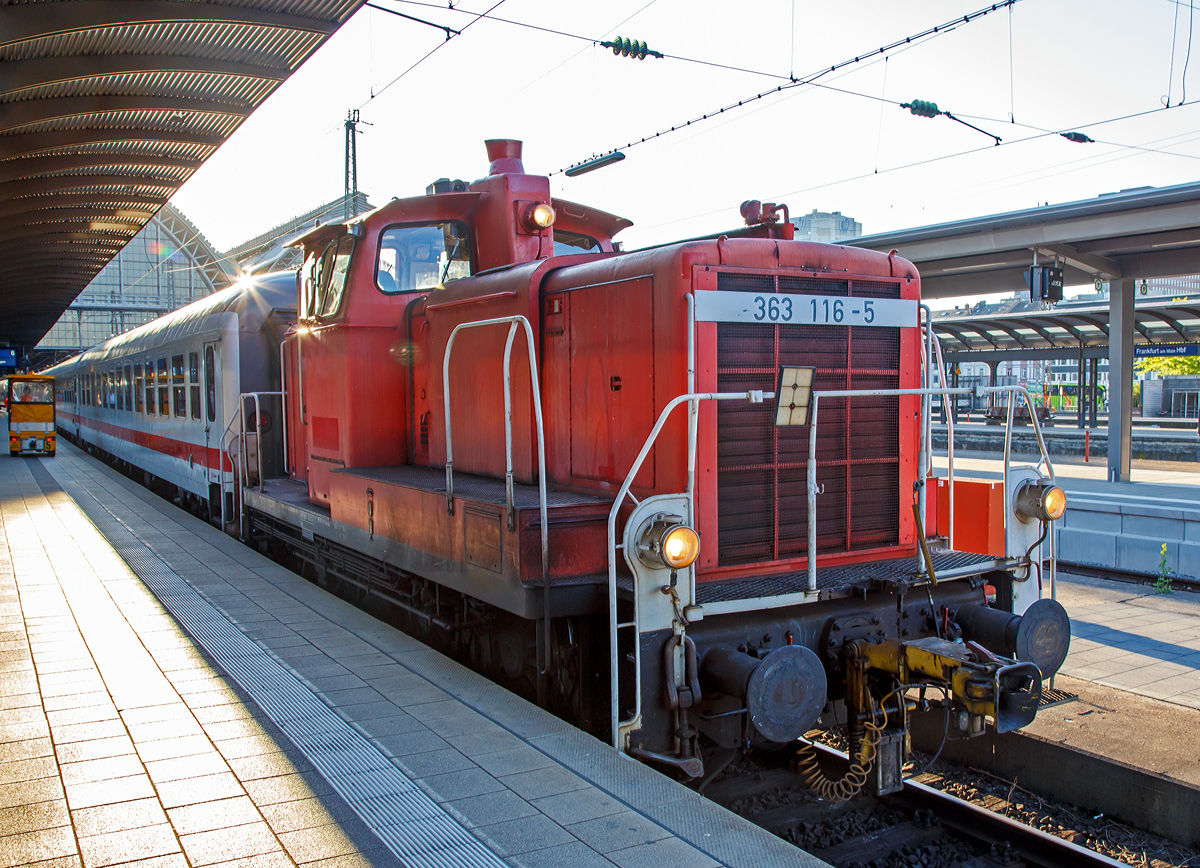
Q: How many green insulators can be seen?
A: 2